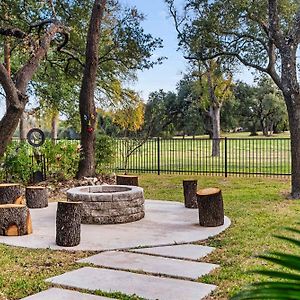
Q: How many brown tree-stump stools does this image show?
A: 7